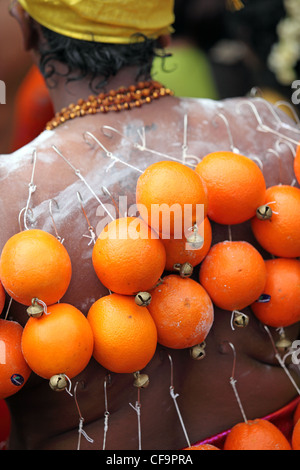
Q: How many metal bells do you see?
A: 10